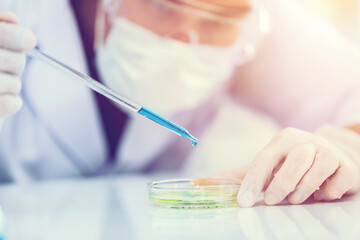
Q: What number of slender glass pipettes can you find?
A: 1